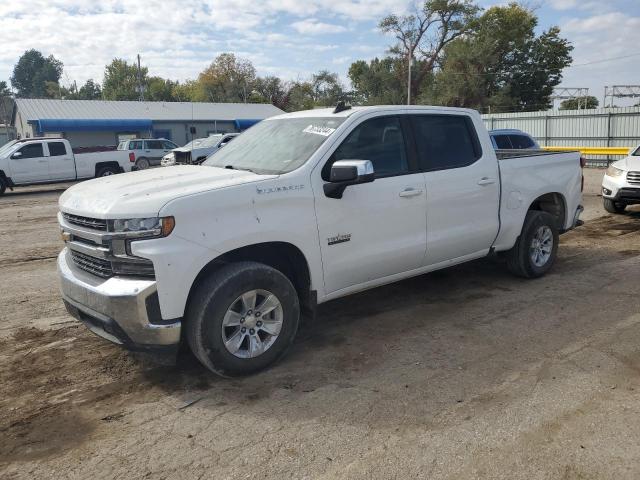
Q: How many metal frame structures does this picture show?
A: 2